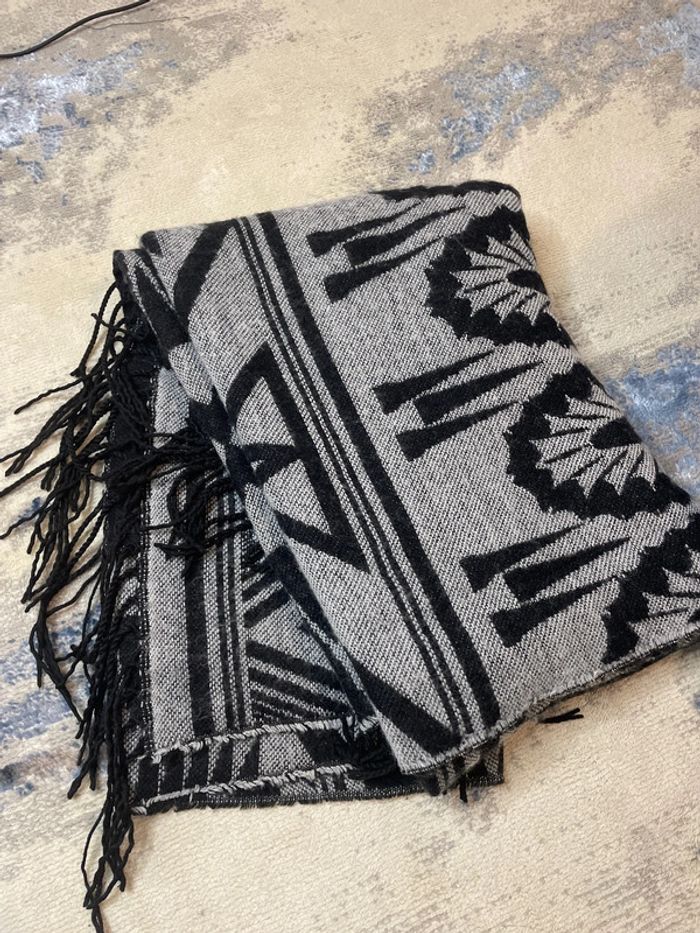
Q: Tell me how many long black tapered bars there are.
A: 9